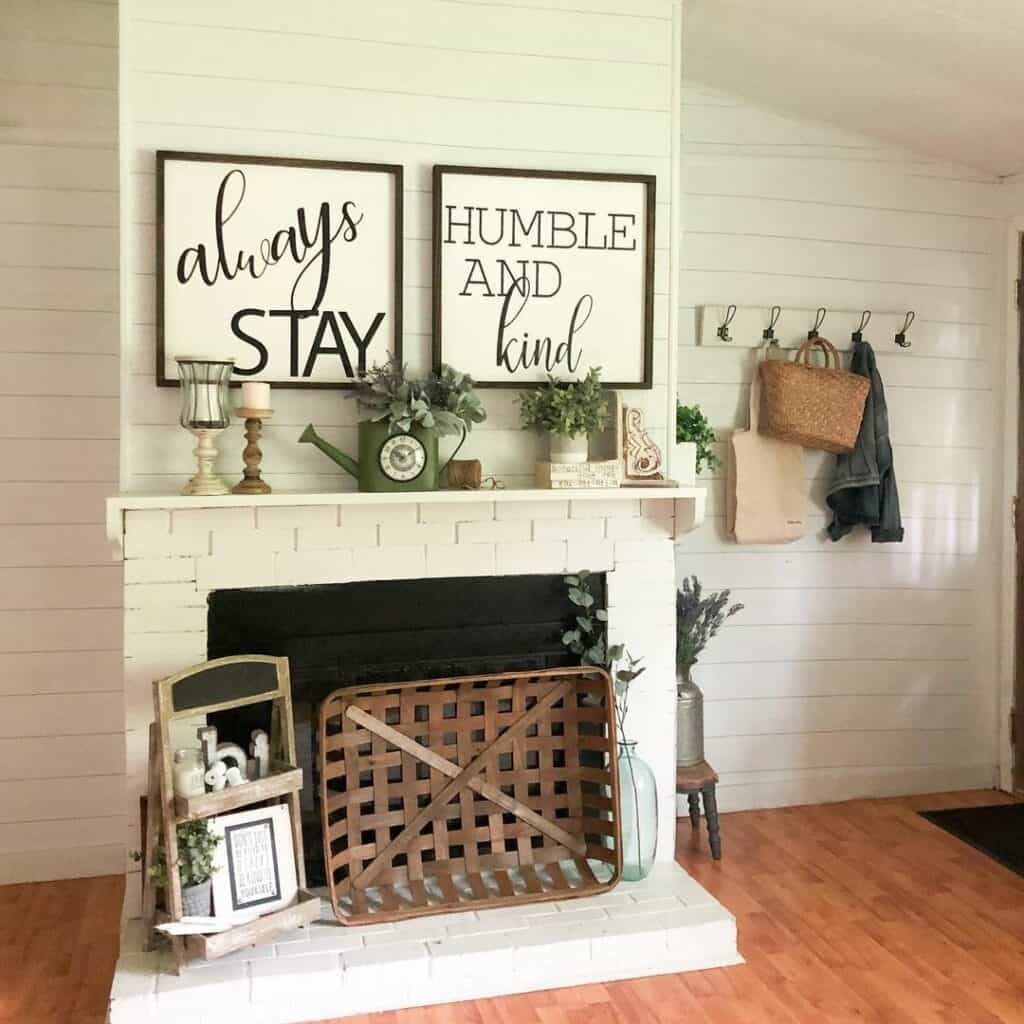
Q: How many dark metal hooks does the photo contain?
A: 5